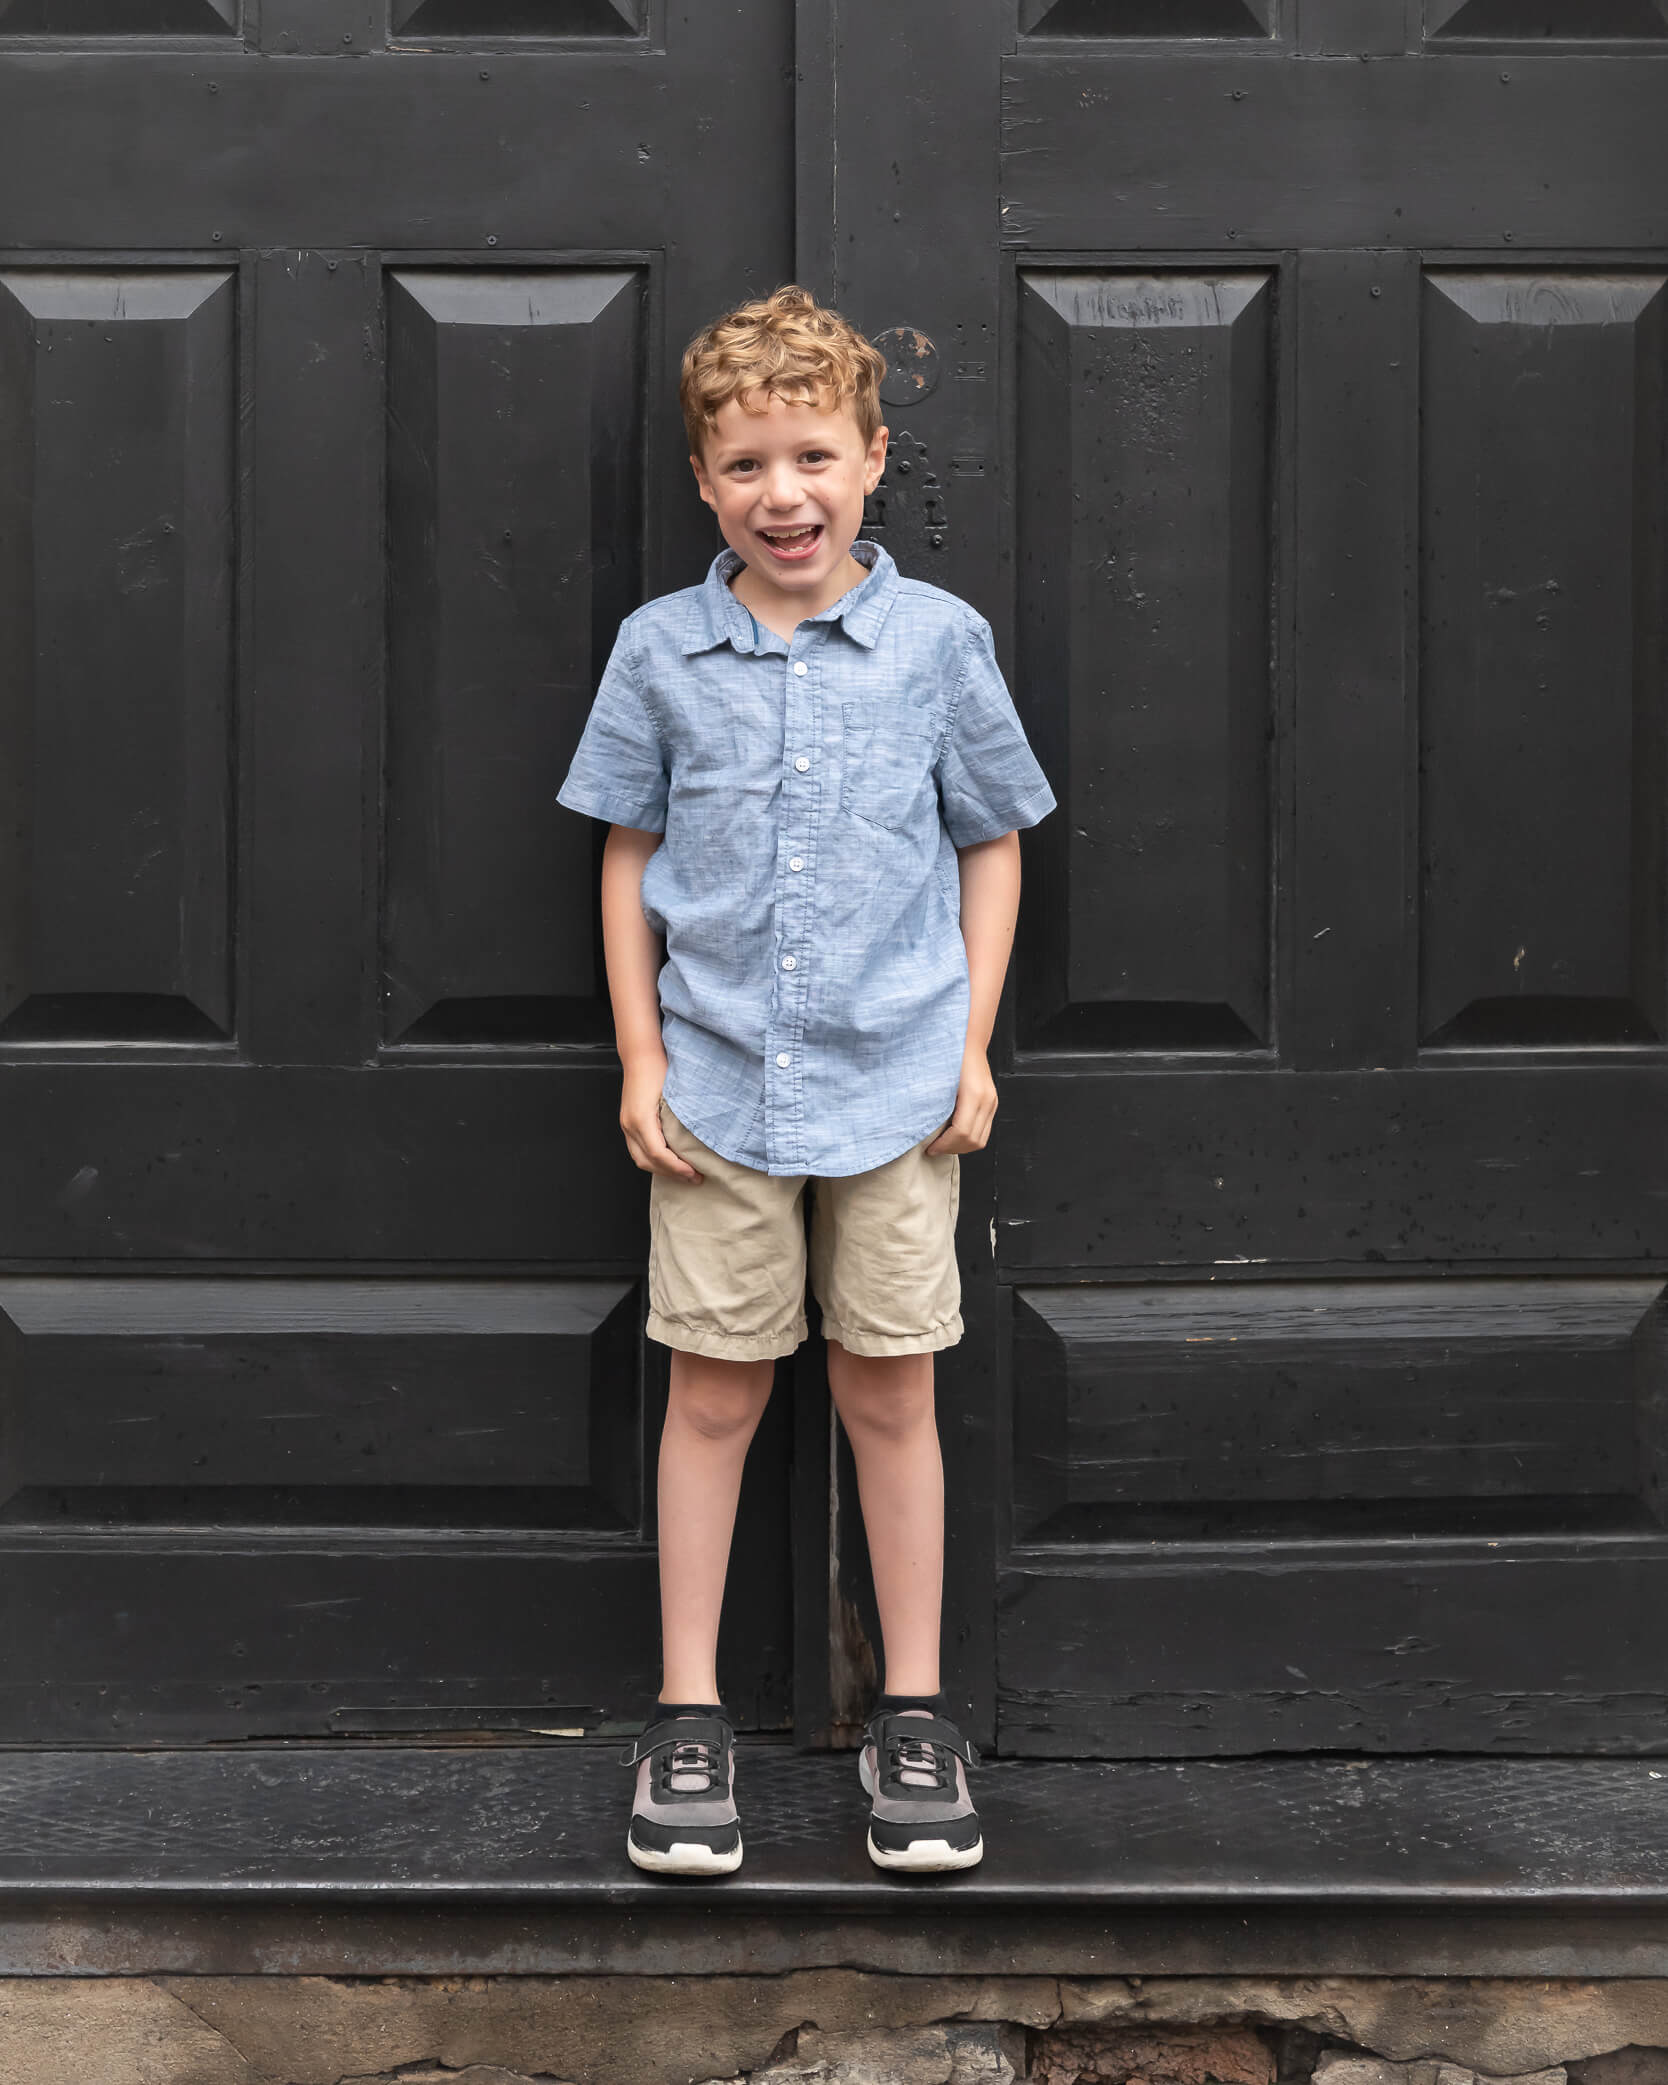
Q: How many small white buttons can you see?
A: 5